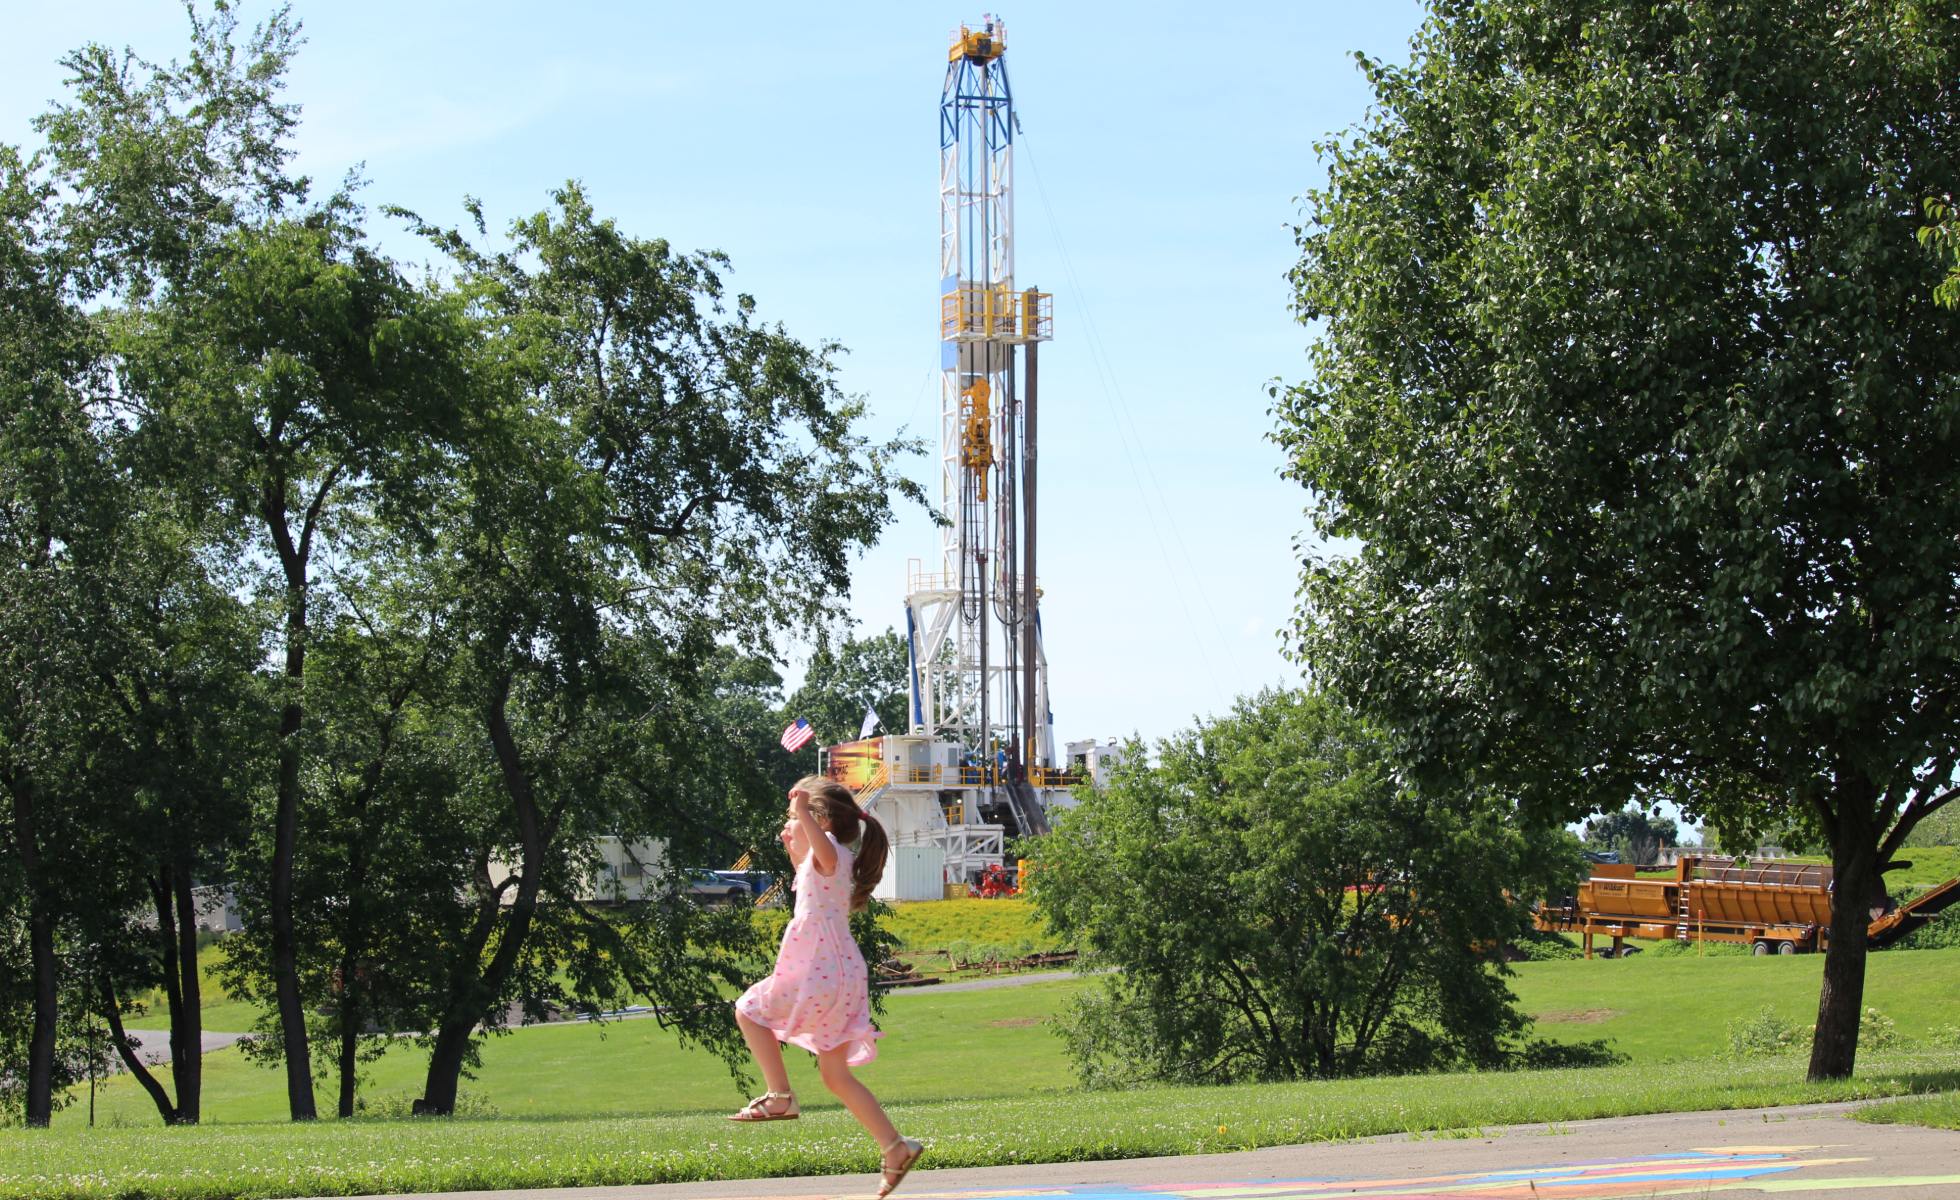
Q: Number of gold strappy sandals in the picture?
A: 2